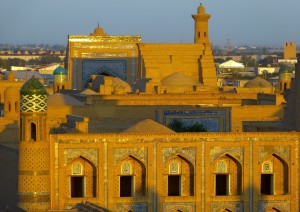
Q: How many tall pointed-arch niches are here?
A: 5